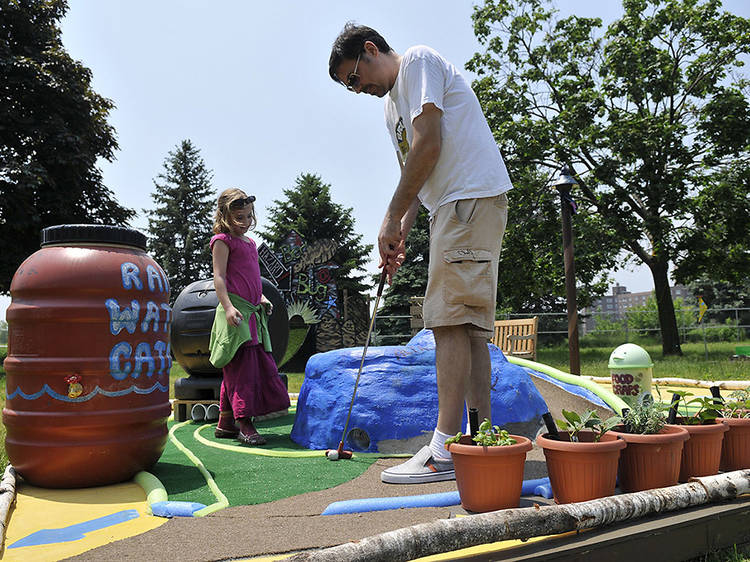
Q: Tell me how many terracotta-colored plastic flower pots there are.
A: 5